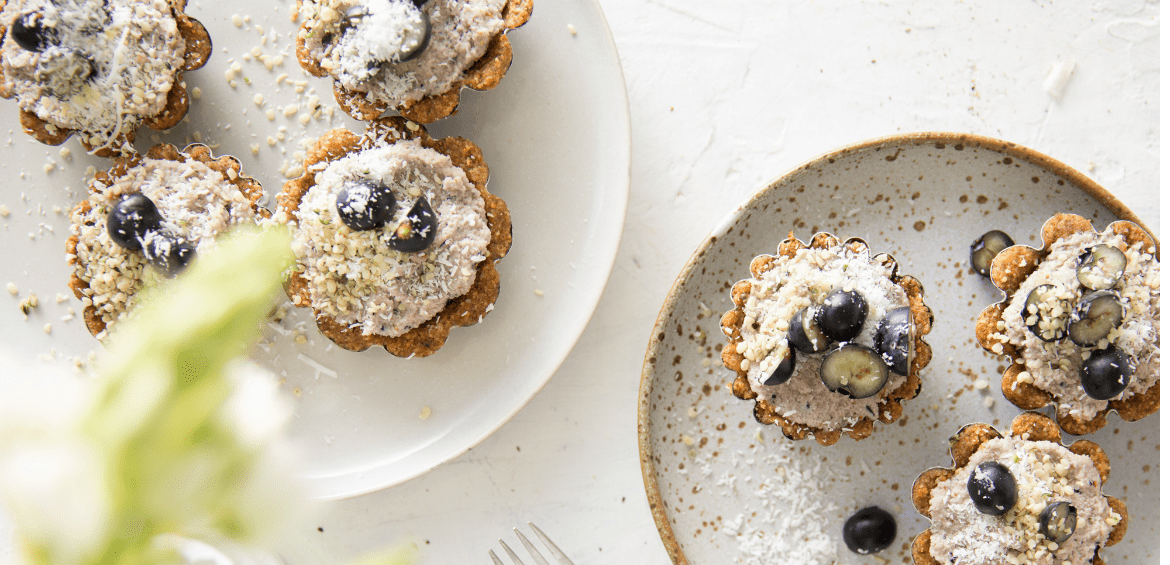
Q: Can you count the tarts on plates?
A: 7